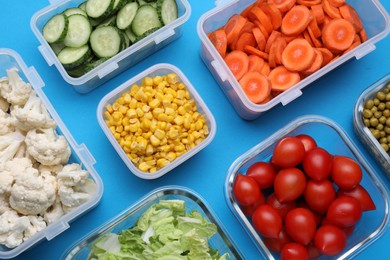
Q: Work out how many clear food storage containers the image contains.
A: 7